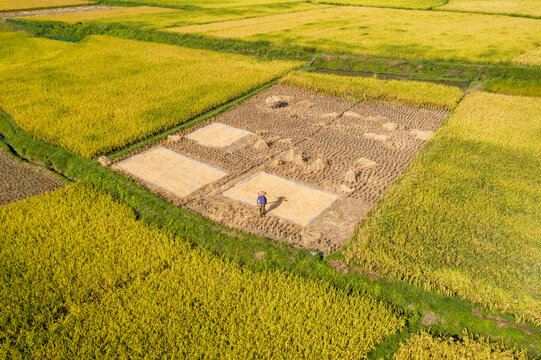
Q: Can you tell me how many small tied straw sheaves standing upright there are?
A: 5